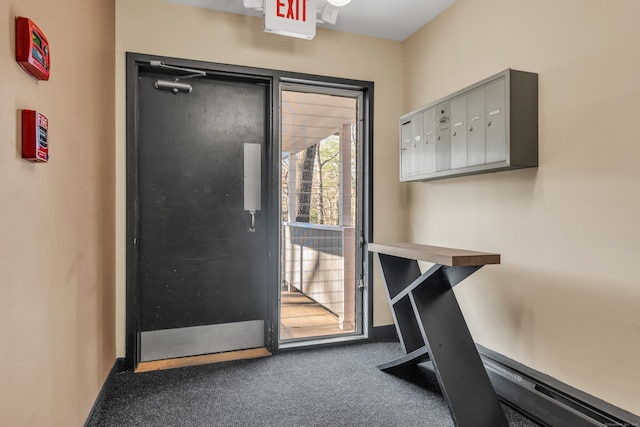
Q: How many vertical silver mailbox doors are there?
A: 7